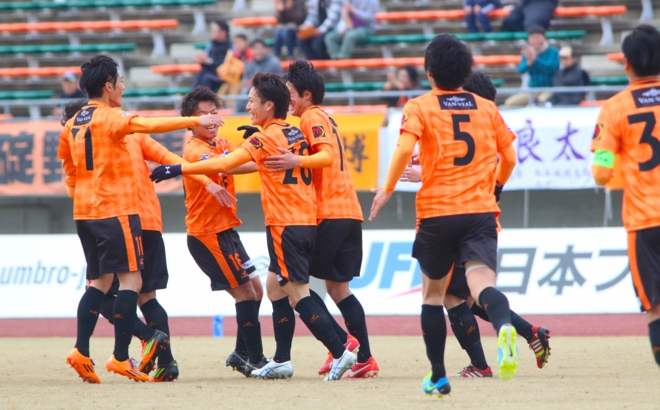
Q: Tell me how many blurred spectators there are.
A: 12